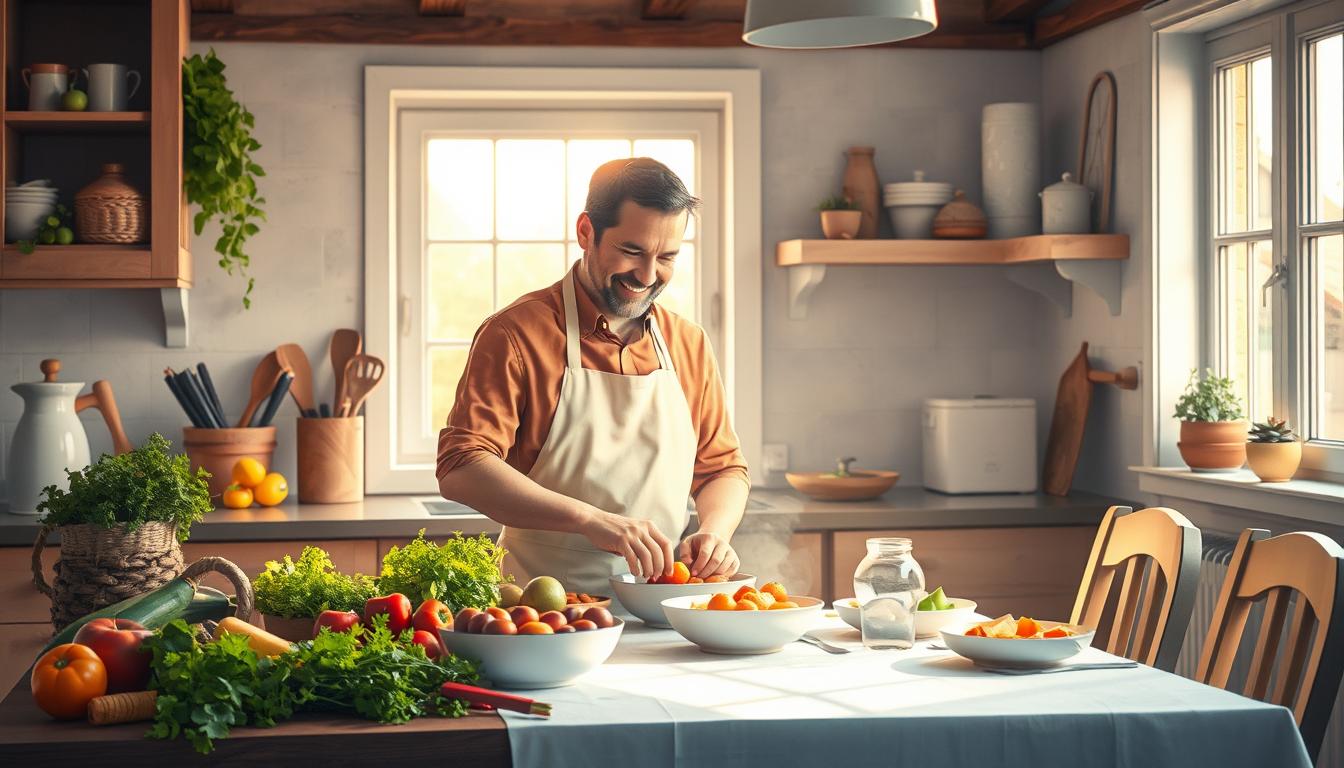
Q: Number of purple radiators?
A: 0